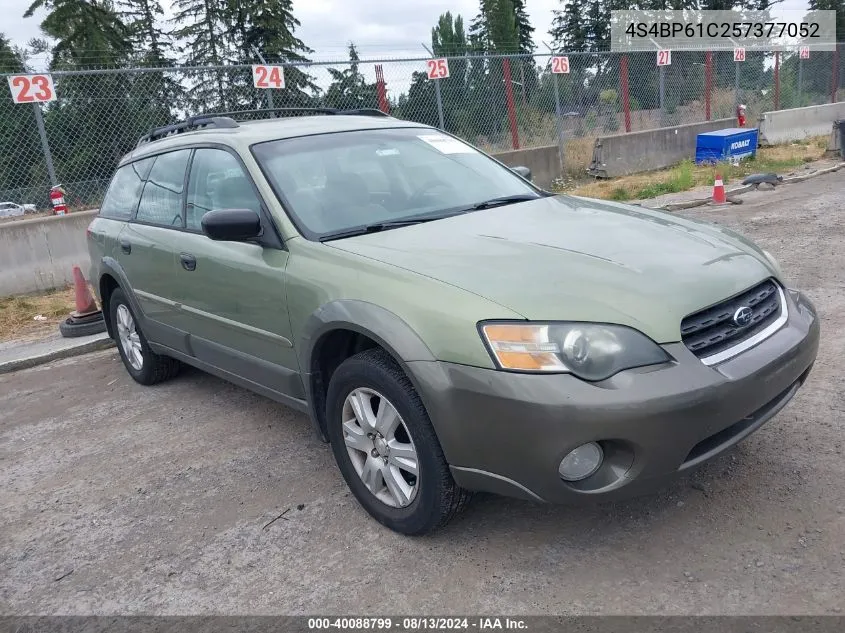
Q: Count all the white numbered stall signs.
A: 7